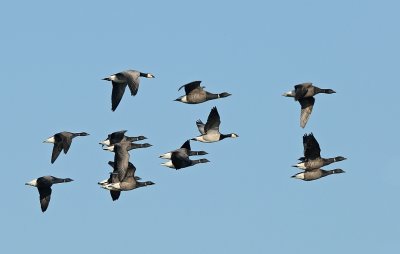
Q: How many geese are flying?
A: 14